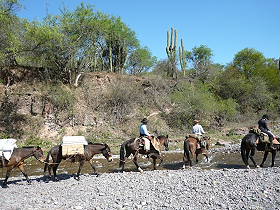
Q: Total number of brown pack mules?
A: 2